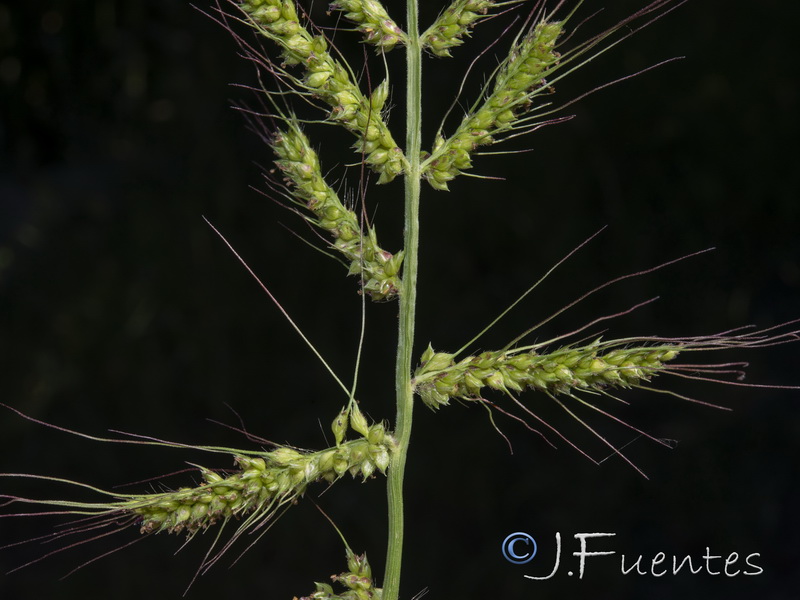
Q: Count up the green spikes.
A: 8